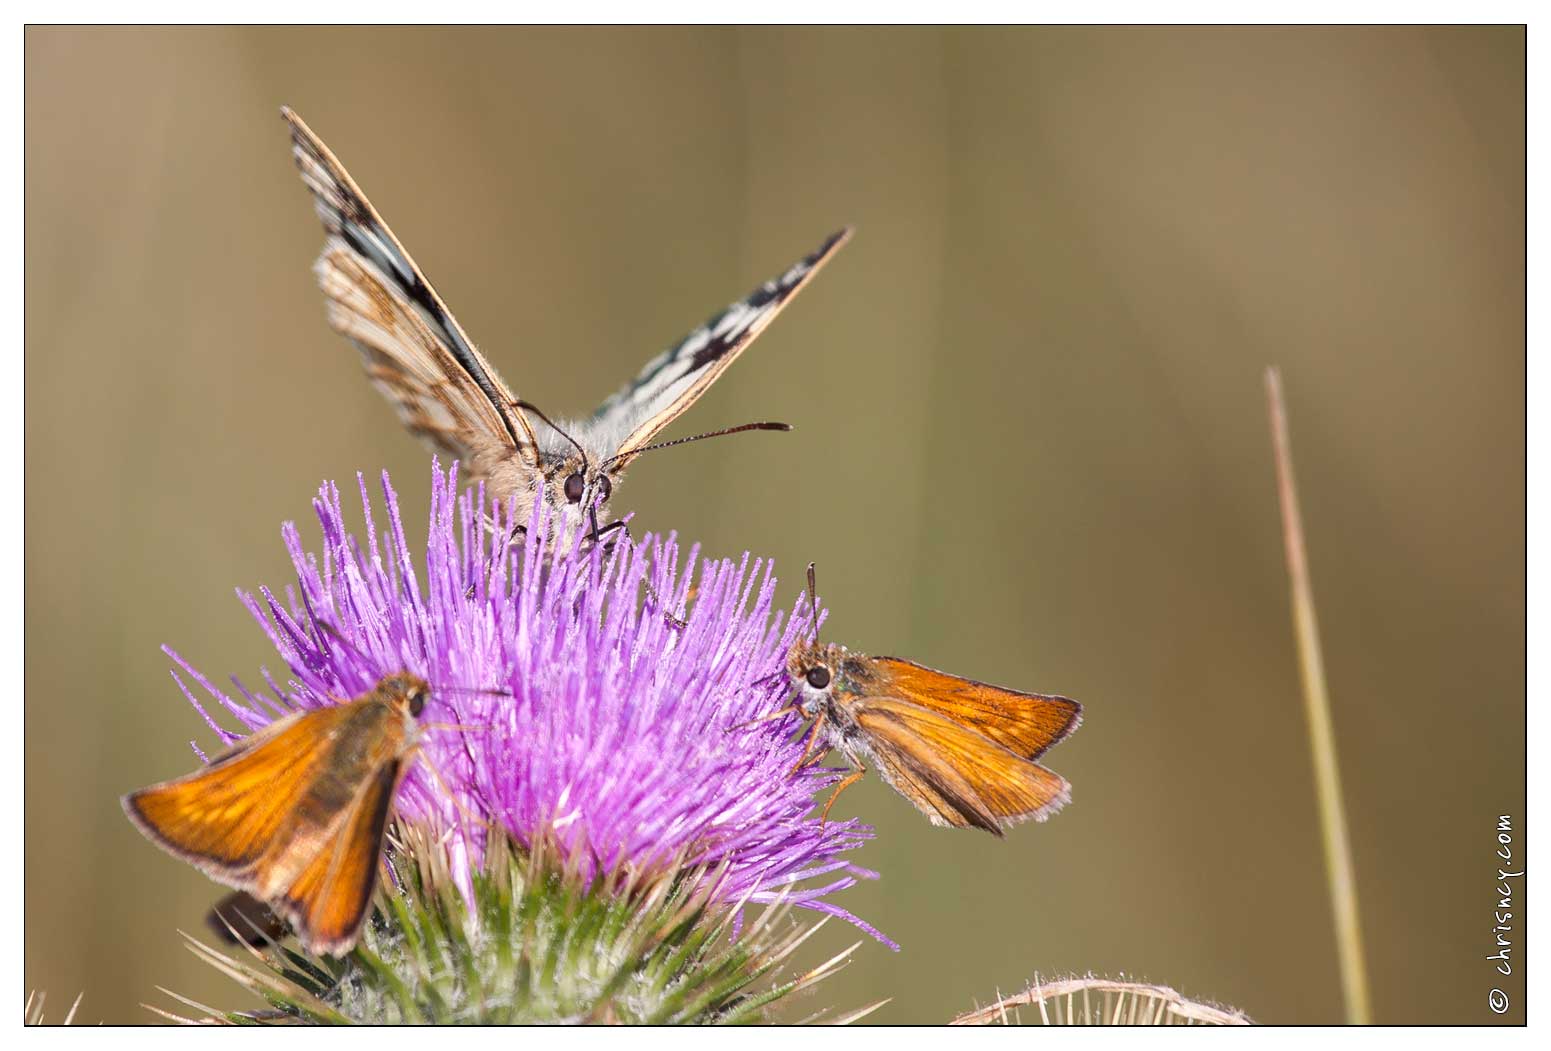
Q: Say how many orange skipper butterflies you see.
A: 2